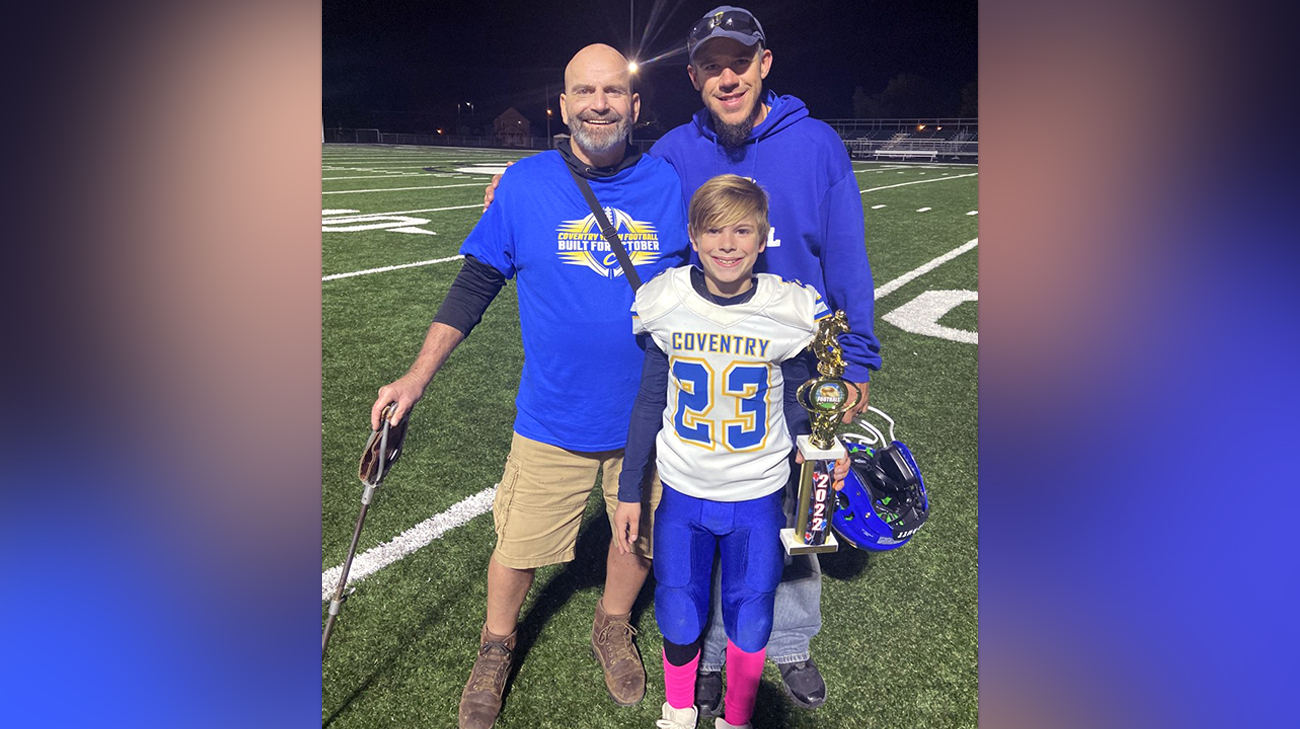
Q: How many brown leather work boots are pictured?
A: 2